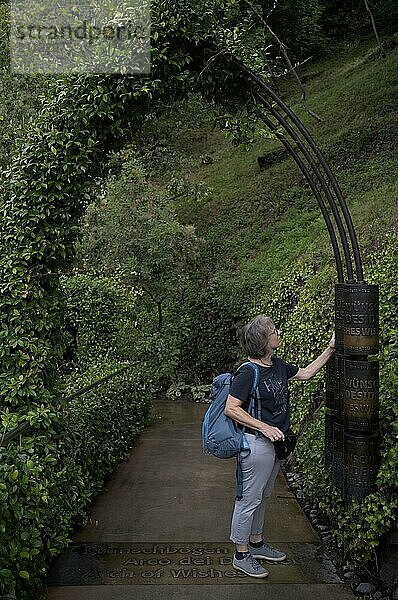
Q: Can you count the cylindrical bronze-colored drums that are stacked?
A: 3